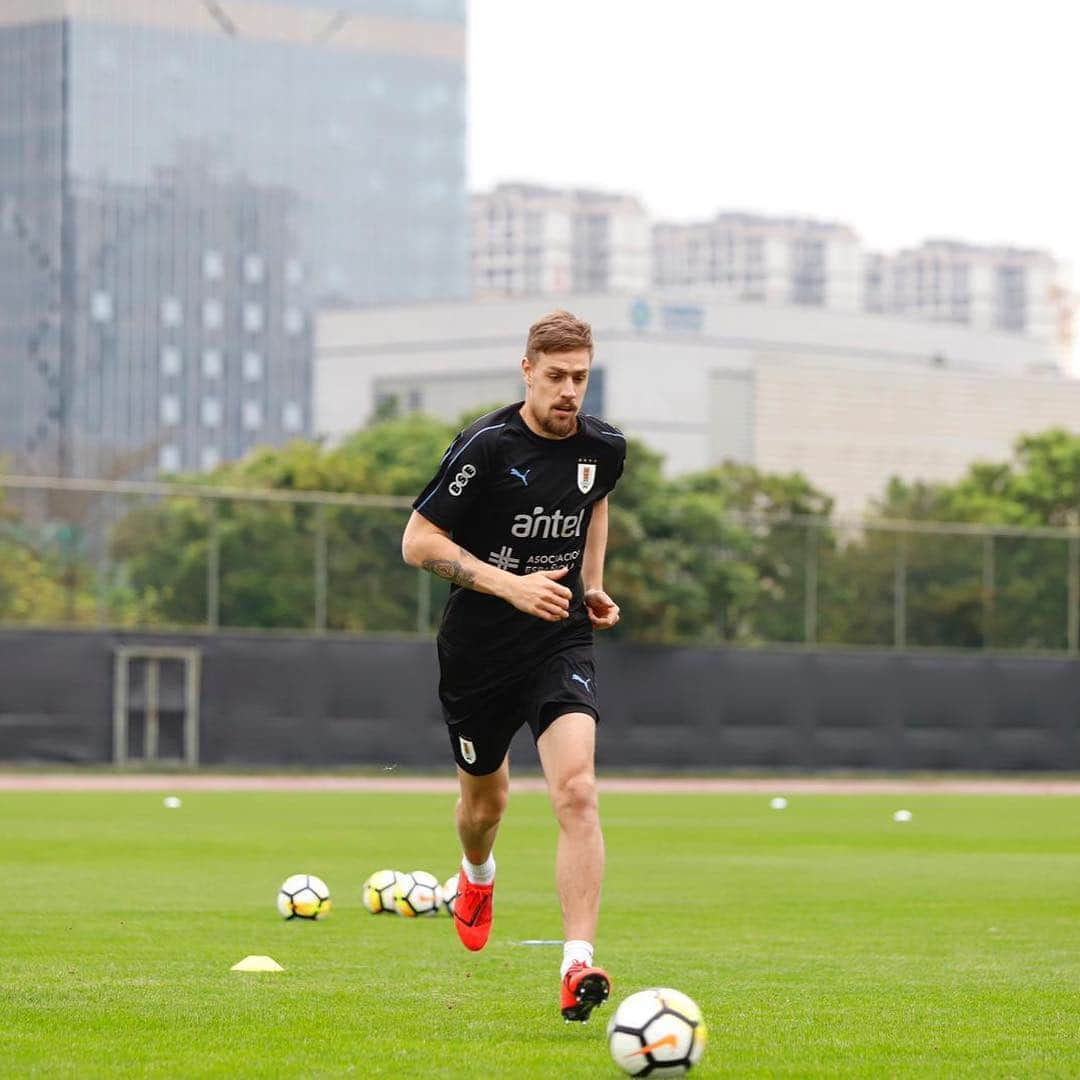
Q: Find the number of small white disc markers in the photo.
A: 3